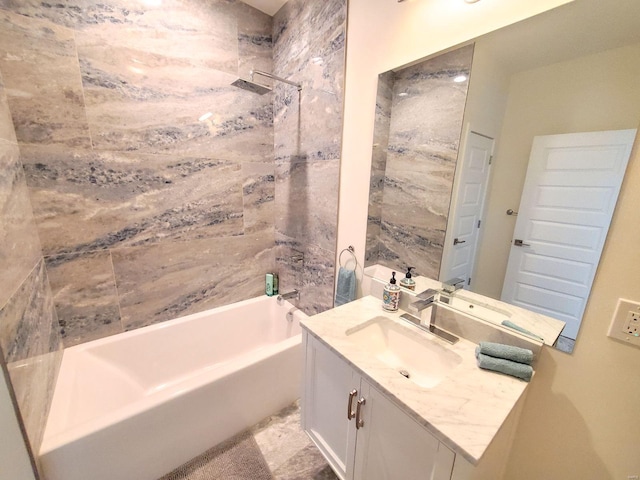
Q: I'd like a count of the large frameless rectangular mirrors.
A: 1